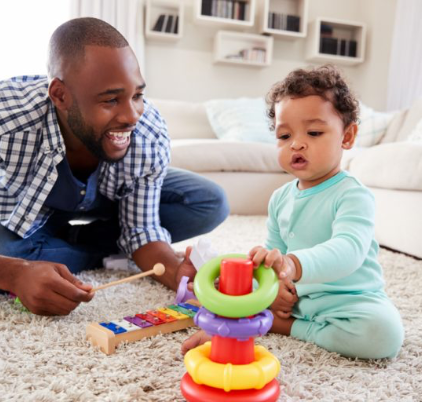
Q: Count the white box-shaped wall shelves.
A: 5